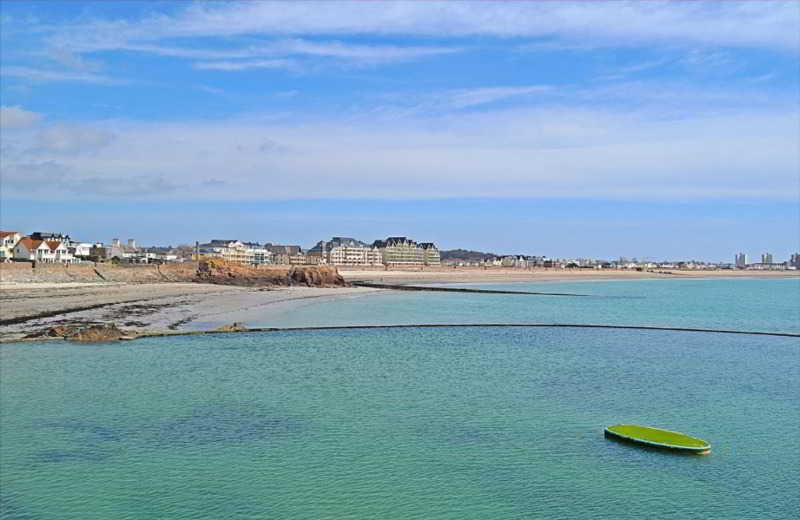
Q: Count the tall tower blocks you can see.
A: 3